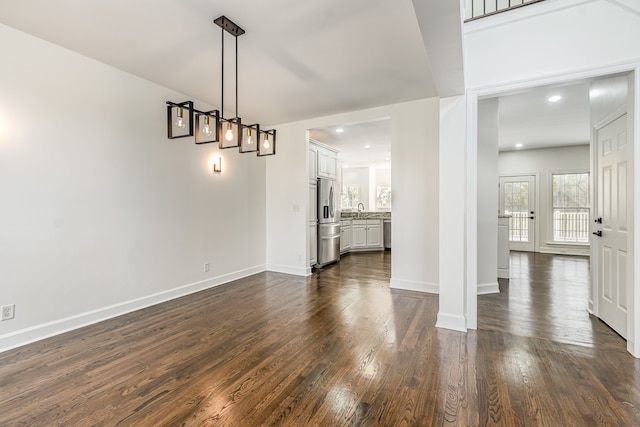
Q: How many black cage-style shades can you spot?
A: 5